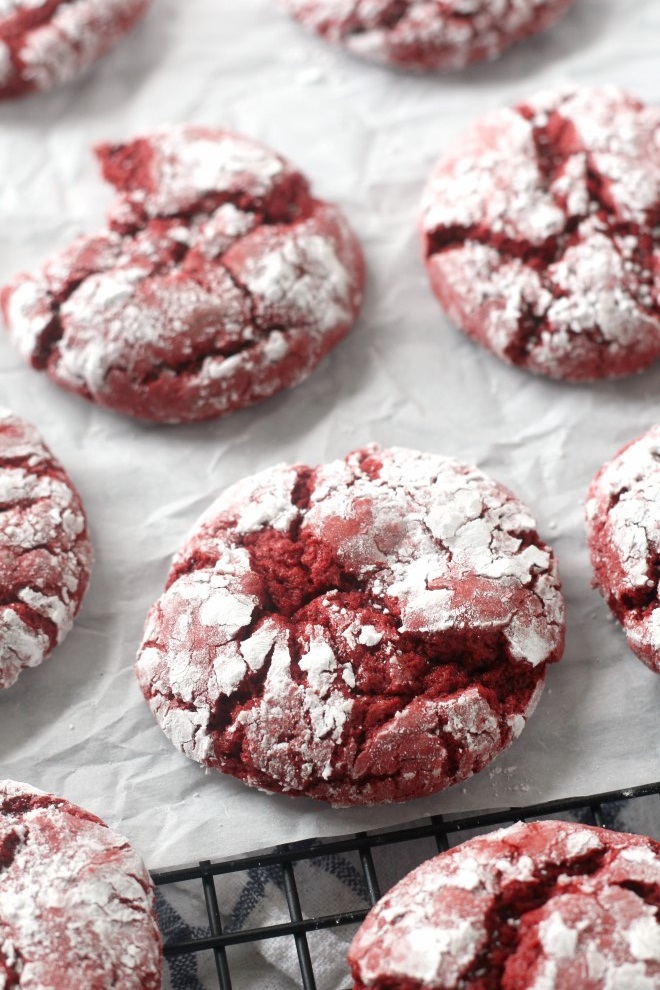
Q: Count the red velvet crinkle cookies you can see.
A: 9